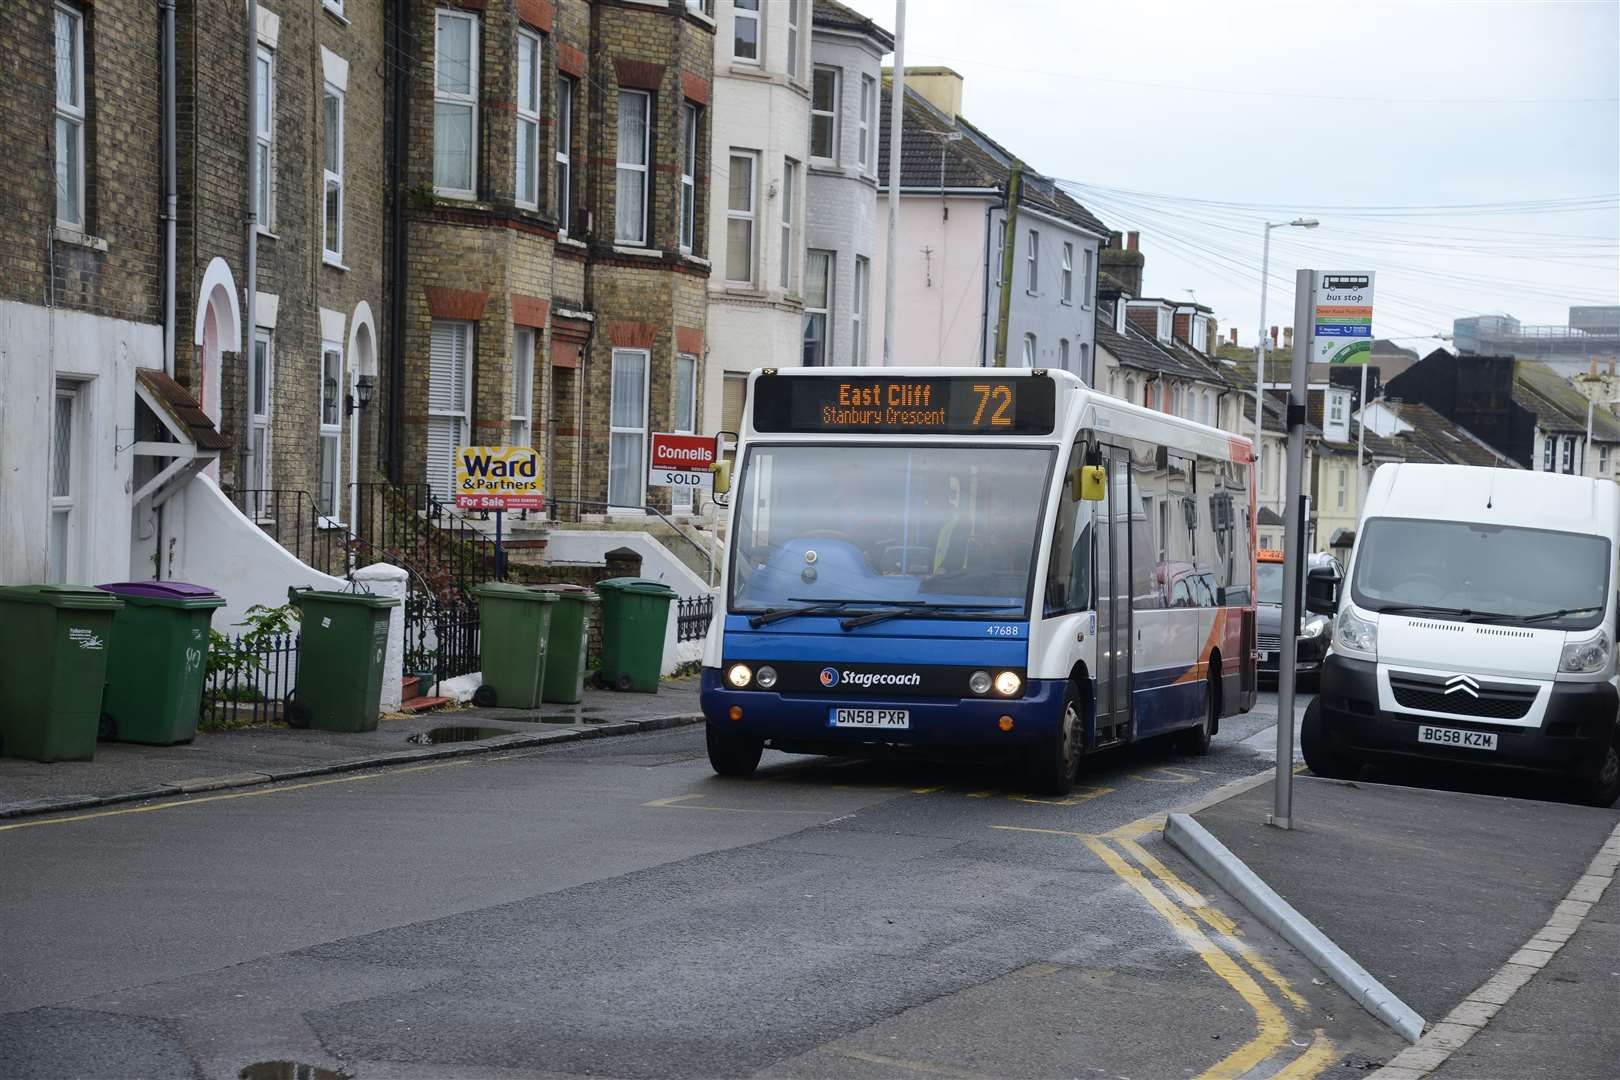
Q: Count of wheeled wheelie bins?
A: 6